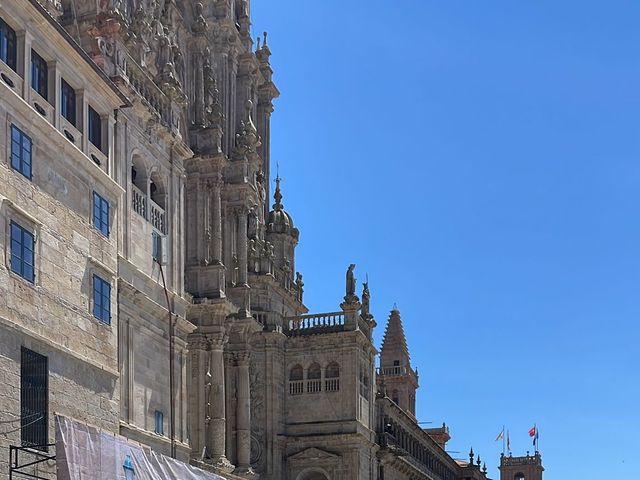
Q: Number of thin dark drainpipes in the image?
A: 1